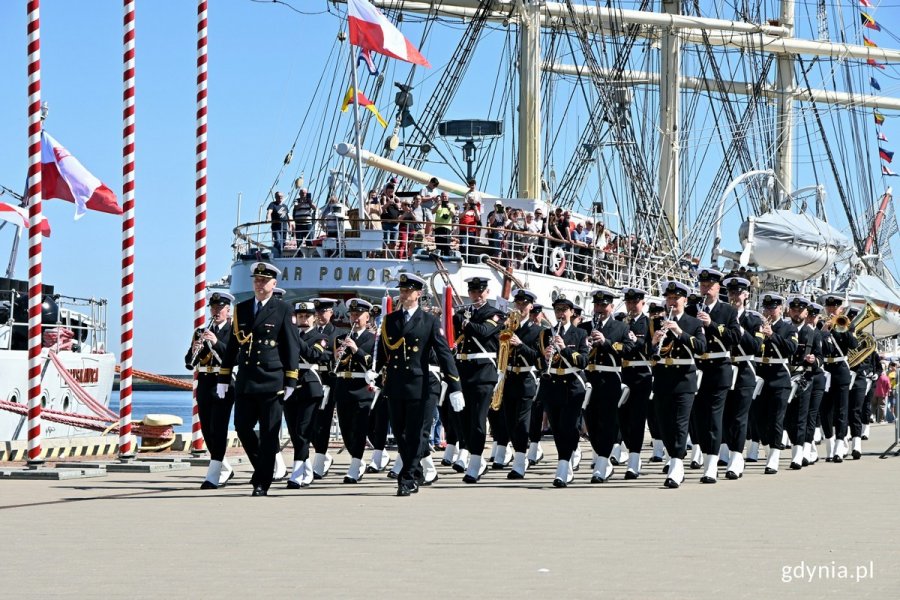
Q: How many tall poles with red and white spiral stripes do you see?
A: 3